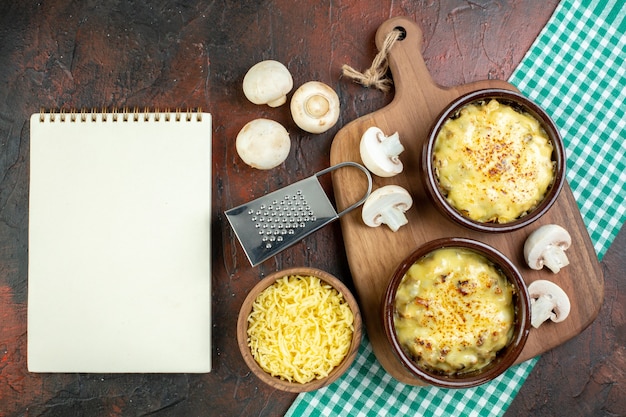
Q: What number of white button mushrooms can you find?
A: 7